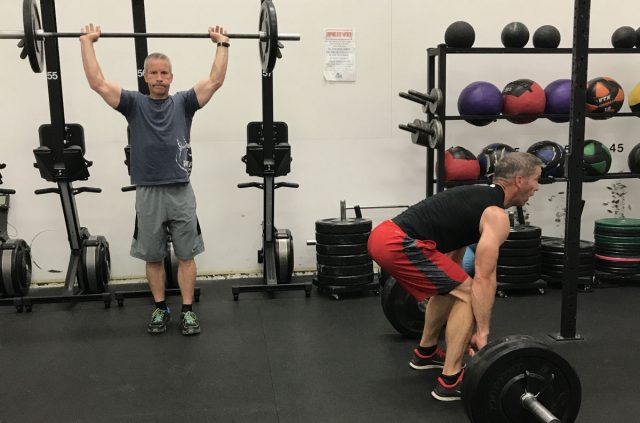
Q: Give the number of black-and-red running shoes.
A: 2